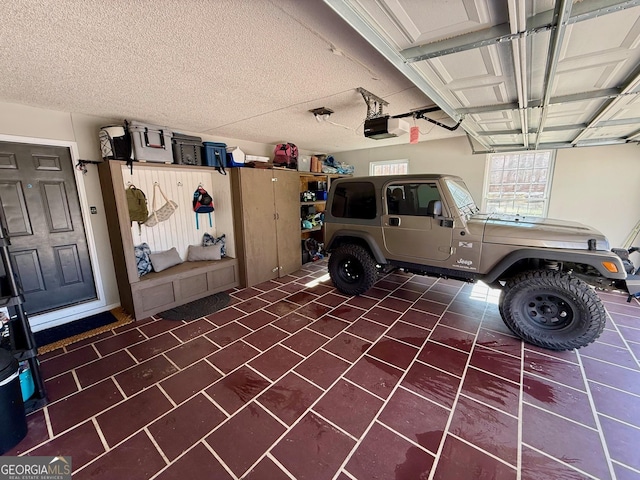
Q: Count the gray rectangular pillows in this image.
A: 2